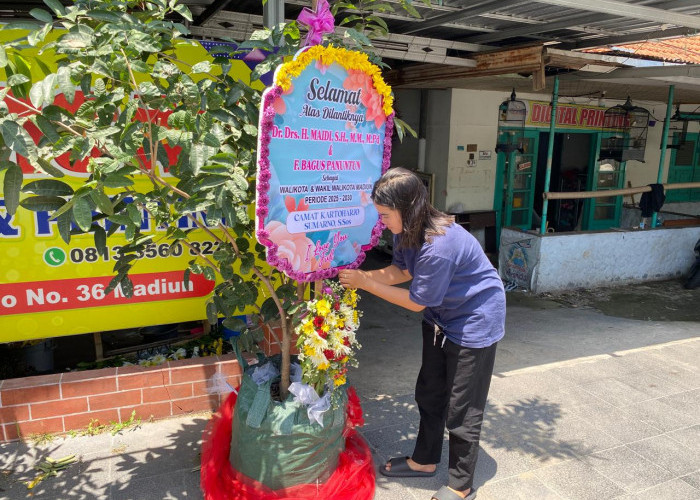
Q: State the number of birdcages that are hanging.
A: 3